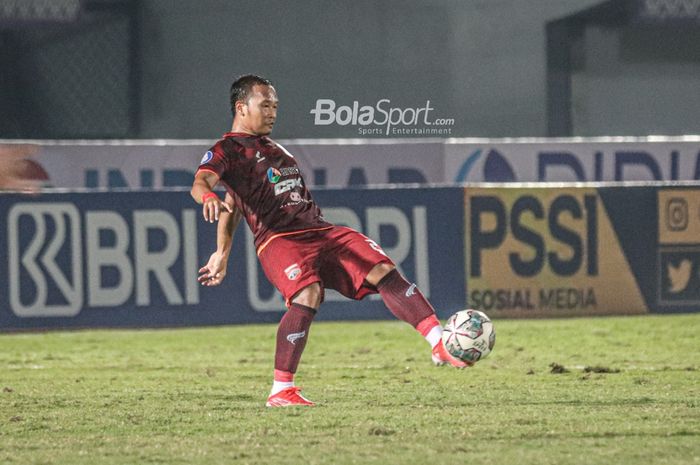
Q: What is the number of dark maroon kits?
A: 1